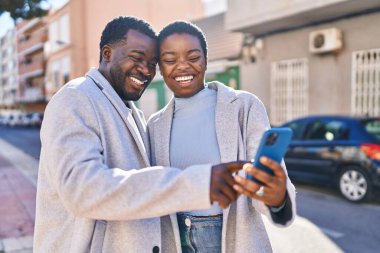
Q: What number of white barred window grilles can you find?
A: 2